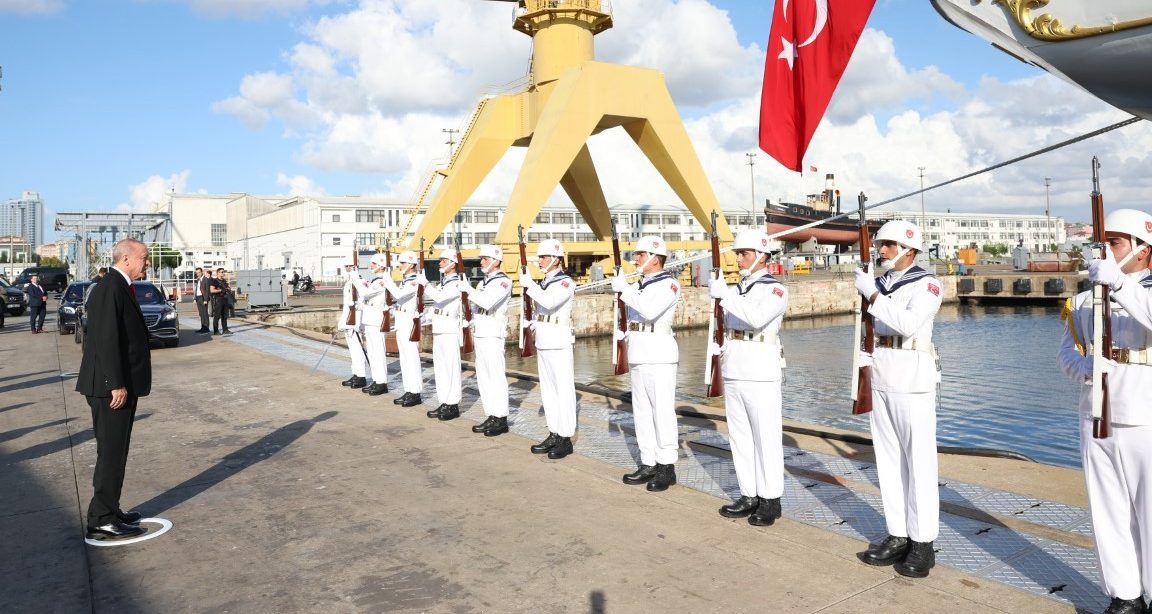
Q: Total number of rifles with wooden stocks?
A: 9